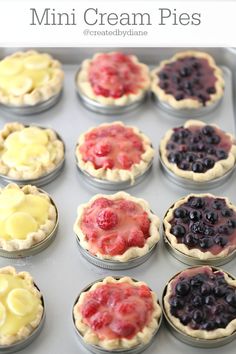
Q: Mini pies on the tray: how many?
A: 12